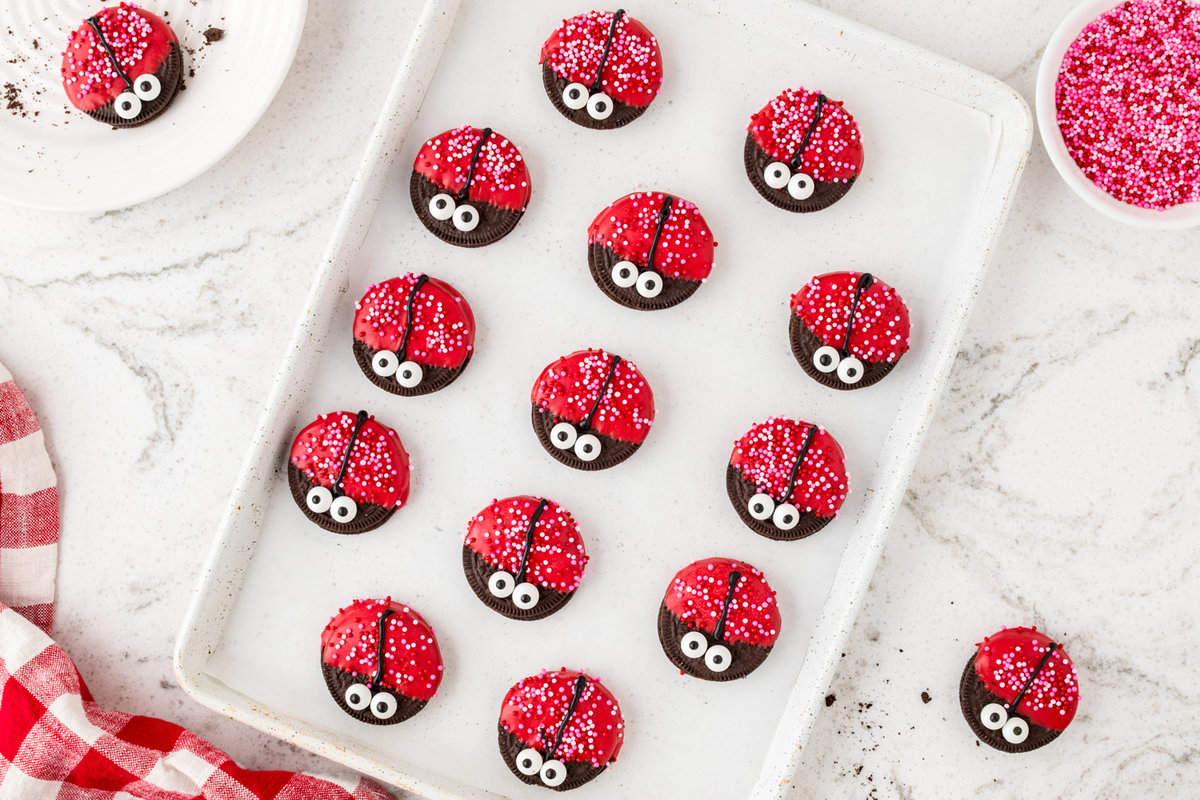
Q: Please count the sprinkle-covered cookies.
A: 15